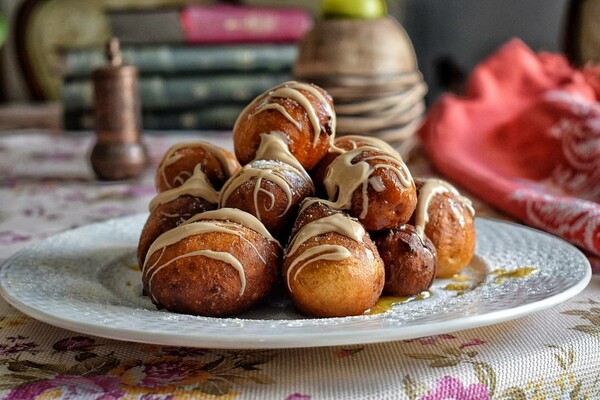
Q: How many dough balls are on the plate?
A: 10